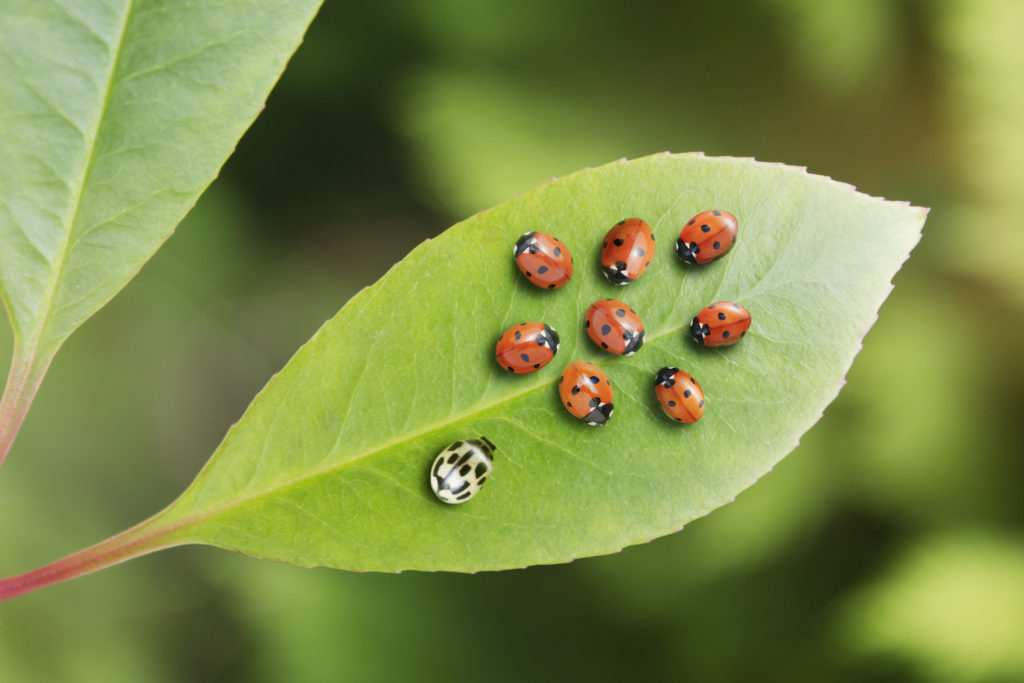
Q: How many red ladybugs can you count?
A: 8